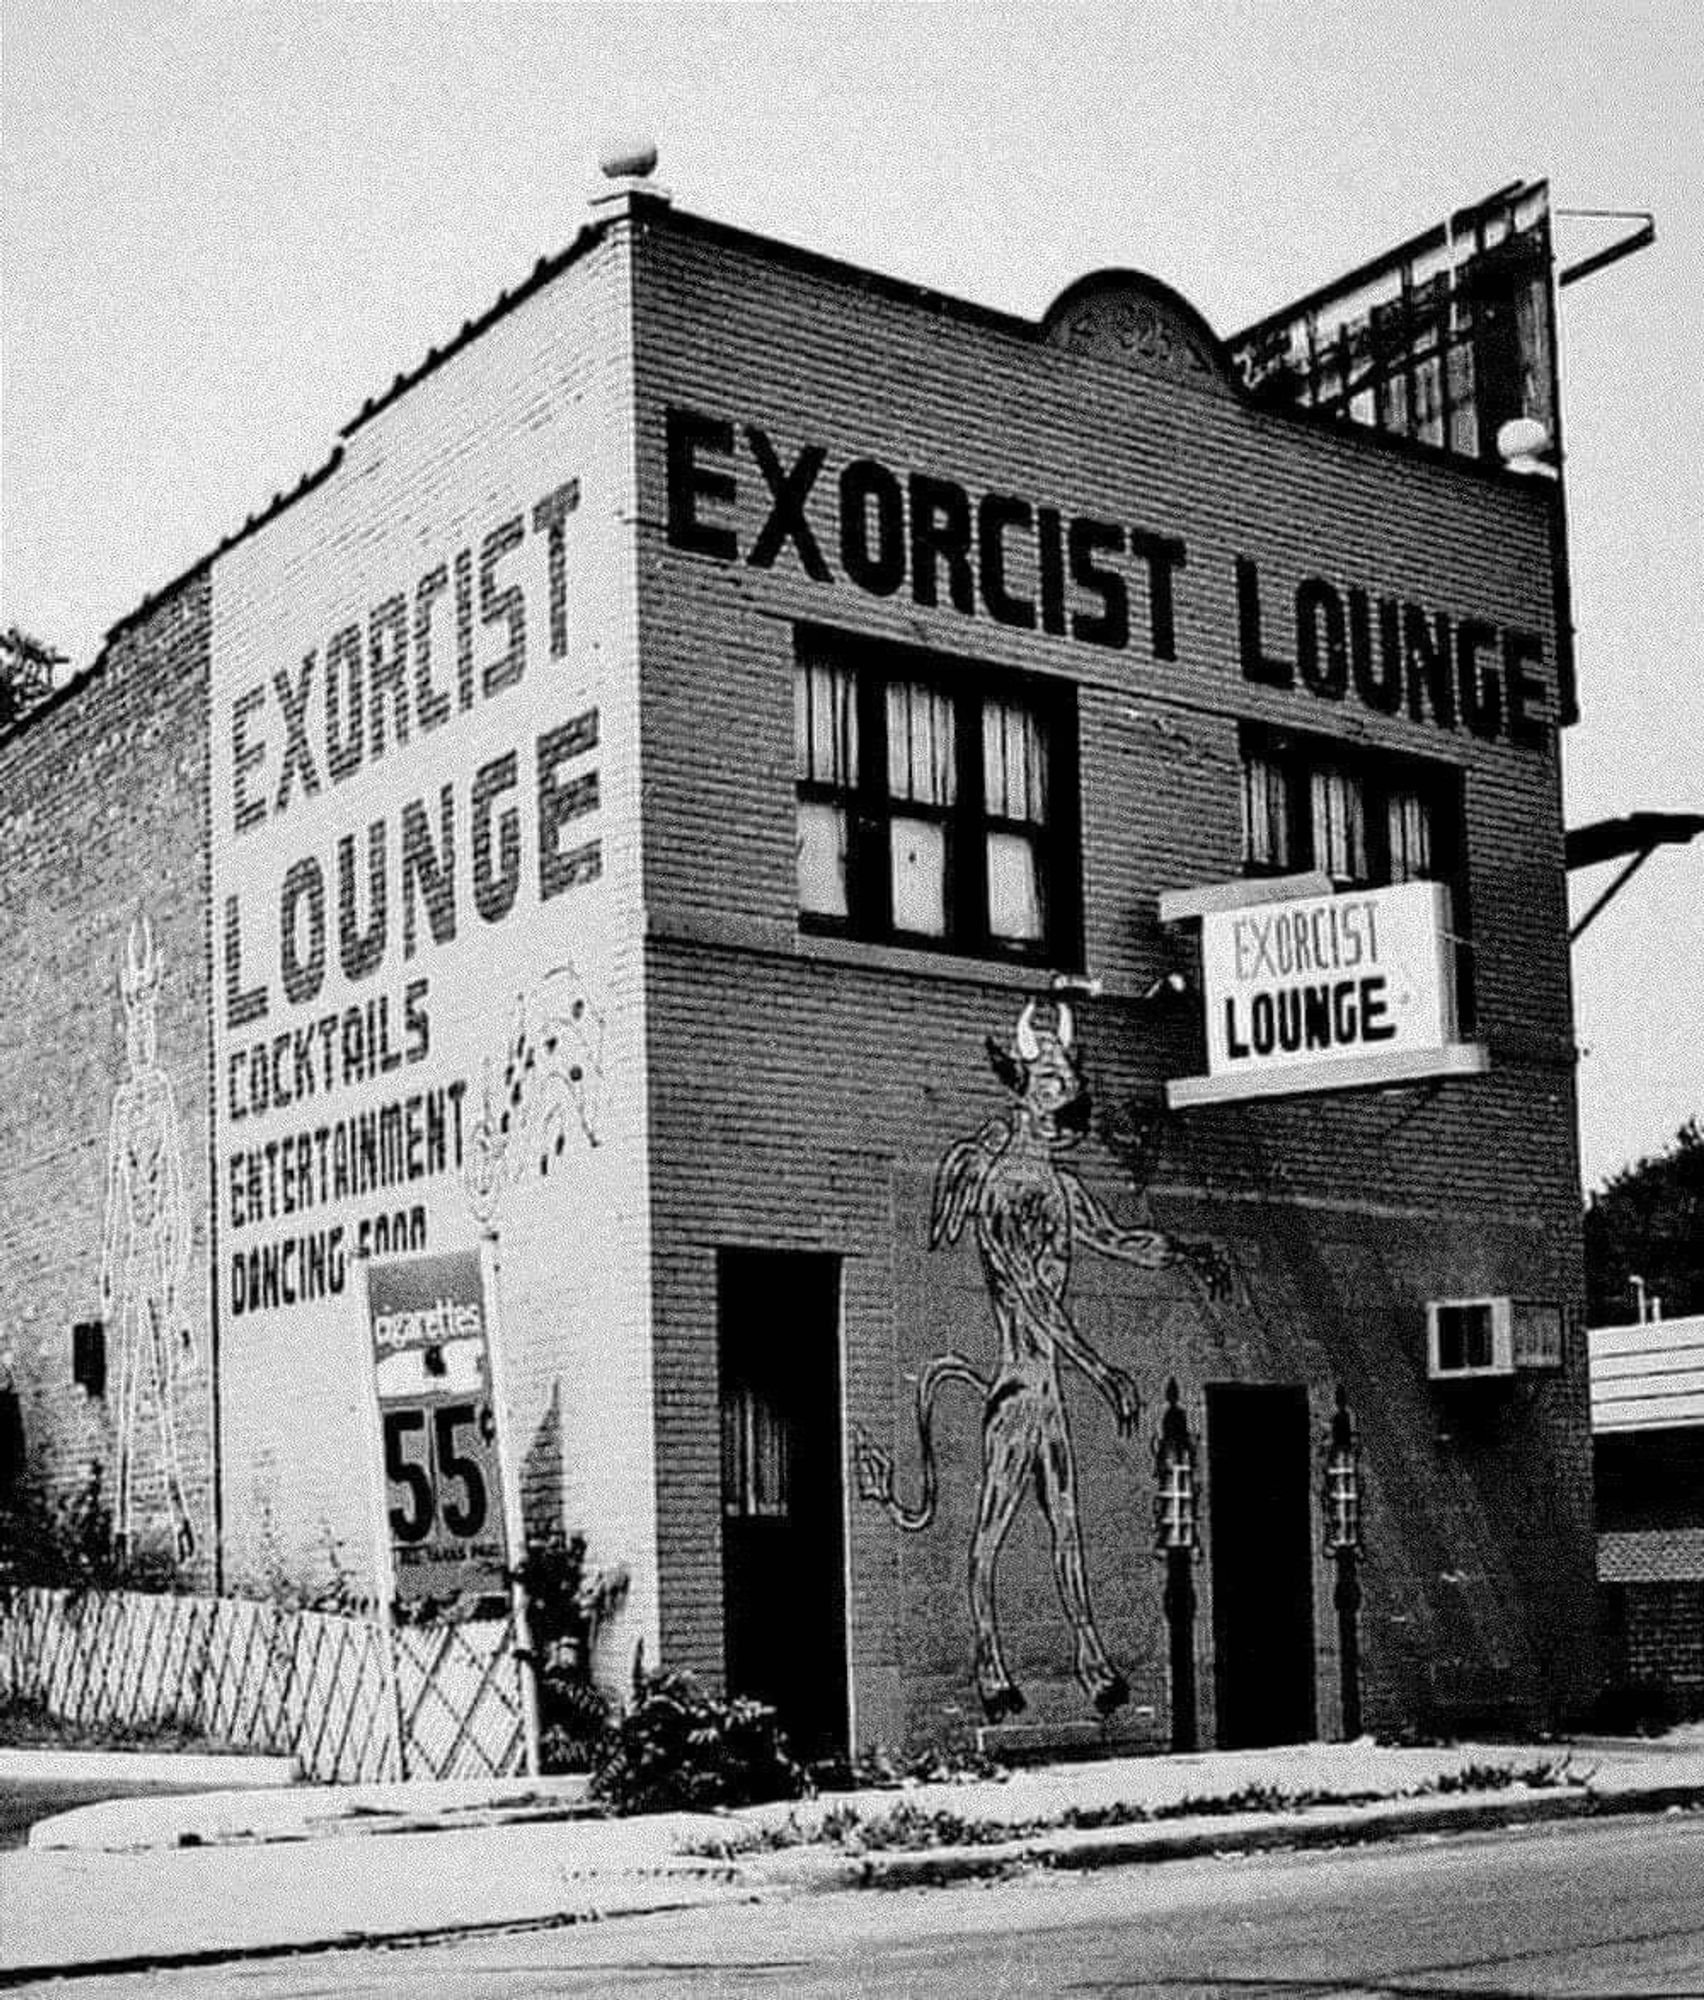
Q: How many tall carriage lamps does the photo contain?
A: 2